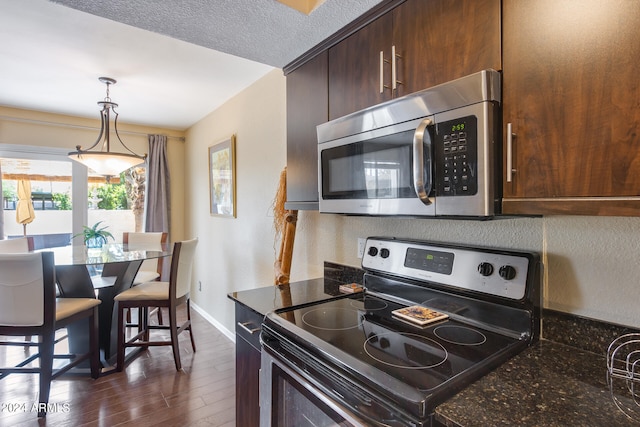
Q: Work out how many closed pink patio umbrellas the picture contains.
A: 0